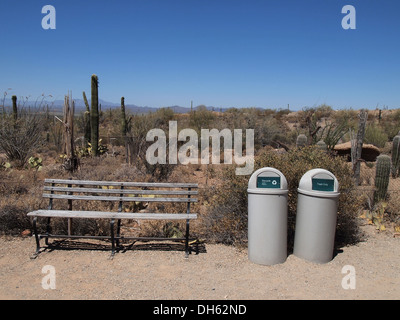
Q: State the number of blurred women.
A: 0